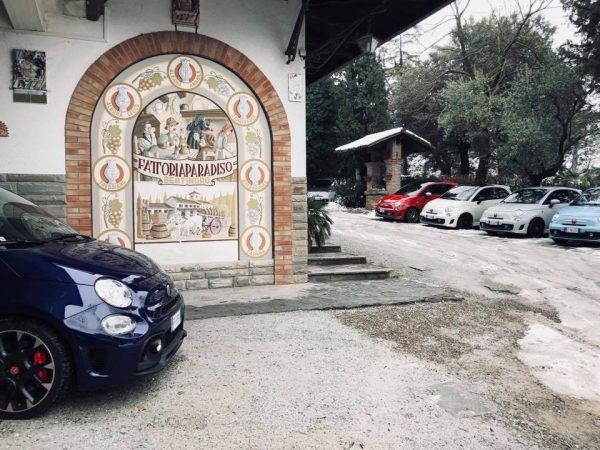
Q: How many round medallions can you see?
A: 7